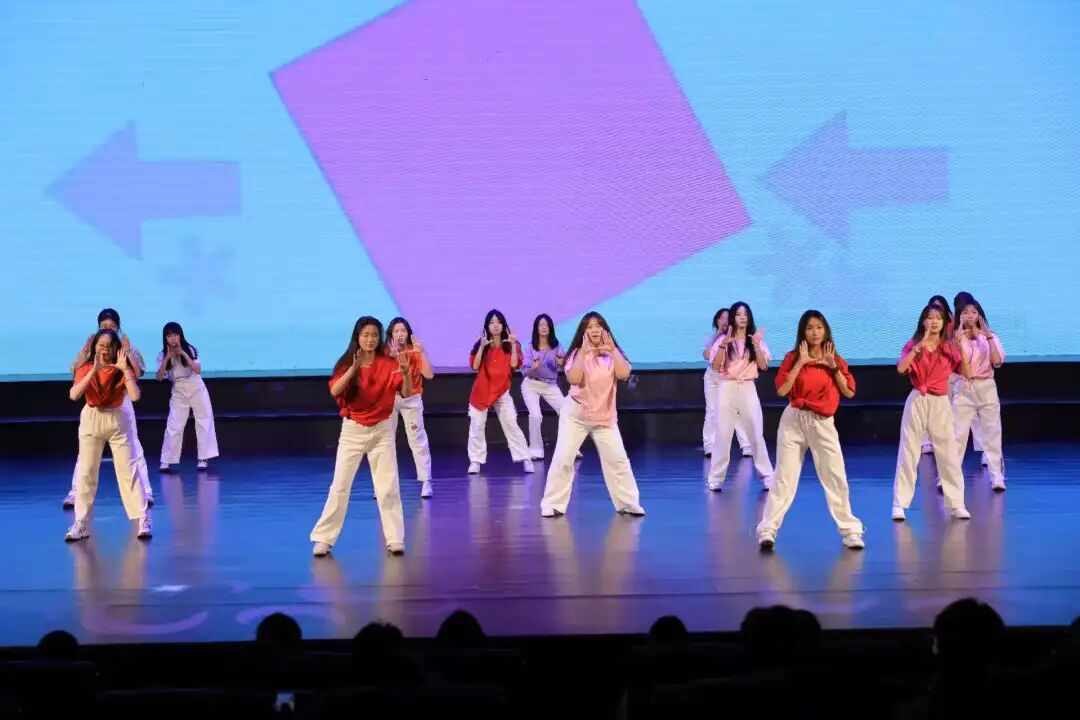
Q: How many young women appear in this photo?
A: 15